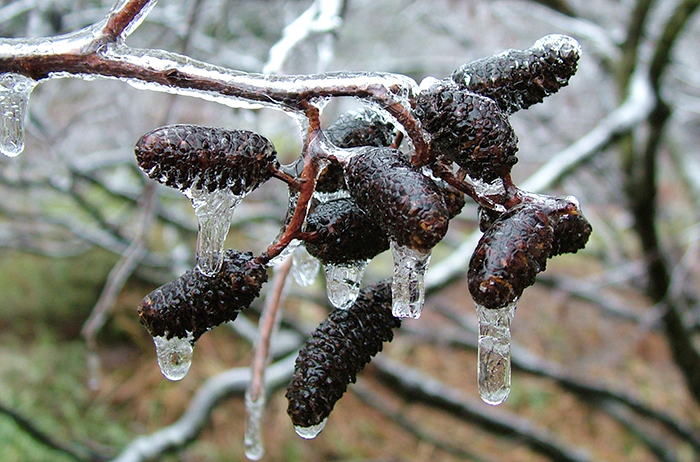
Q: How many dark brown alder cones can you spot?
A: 11